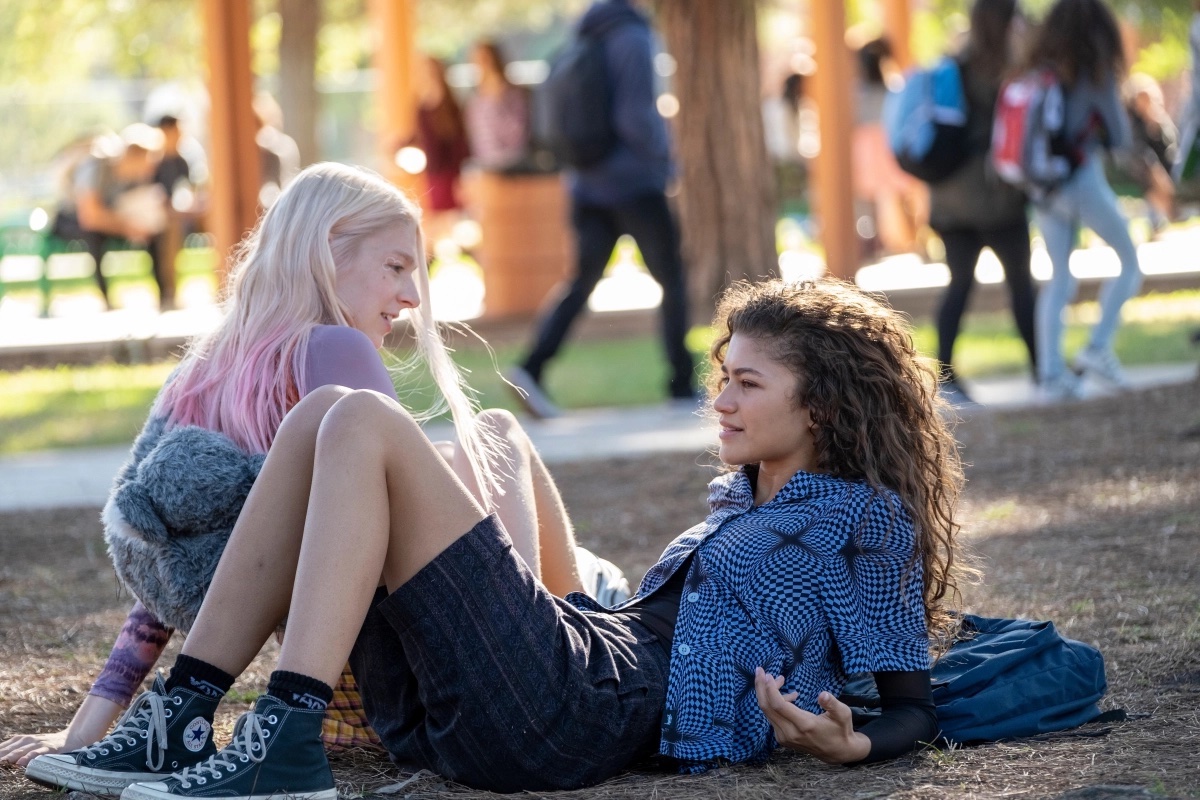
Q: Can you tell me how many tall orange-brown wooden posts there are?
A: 4